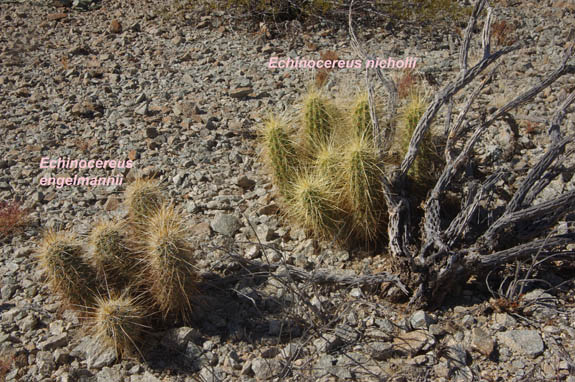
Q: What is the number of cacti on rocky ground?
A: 12